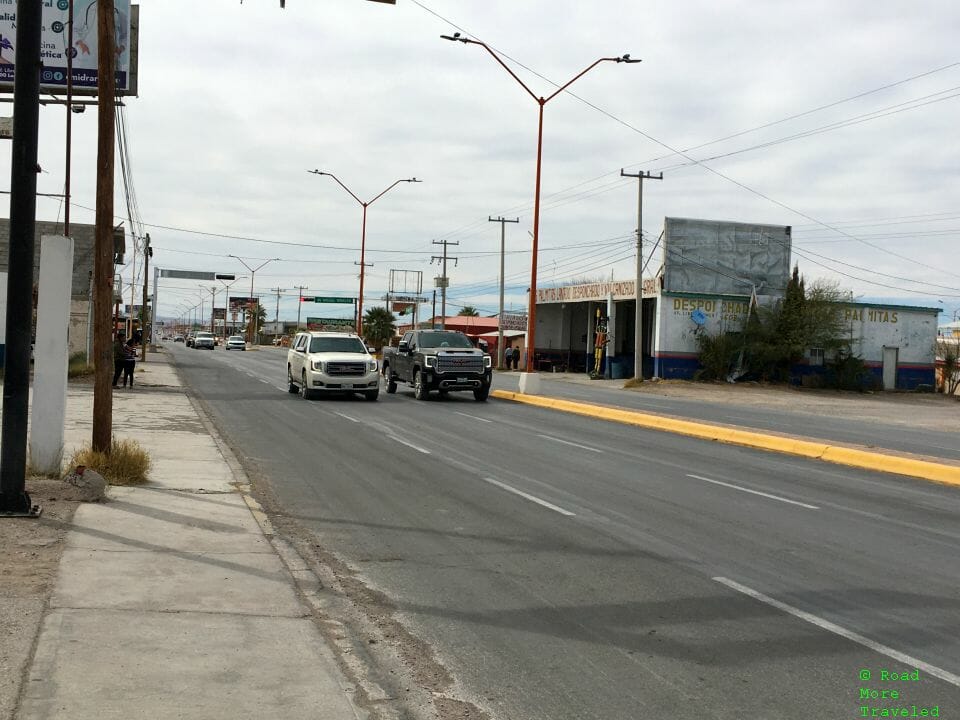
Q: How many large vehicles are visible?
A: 2